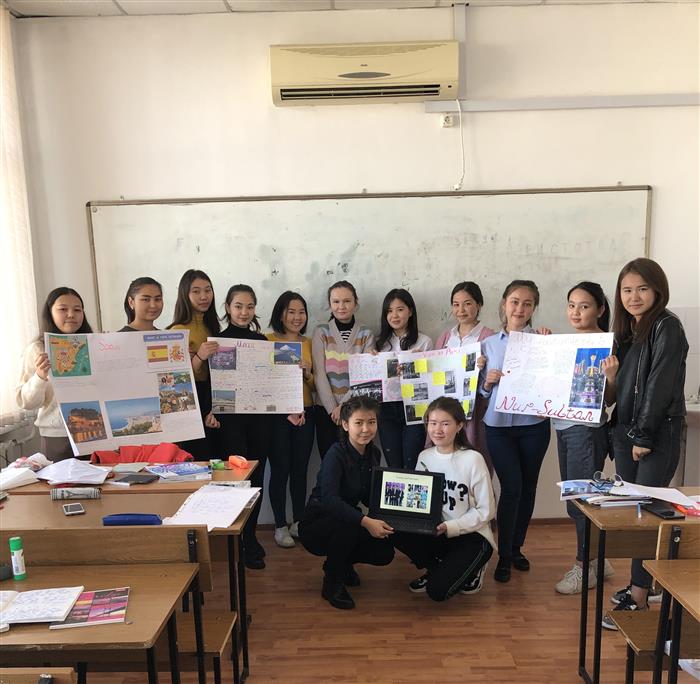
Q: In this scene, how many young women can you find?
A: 13